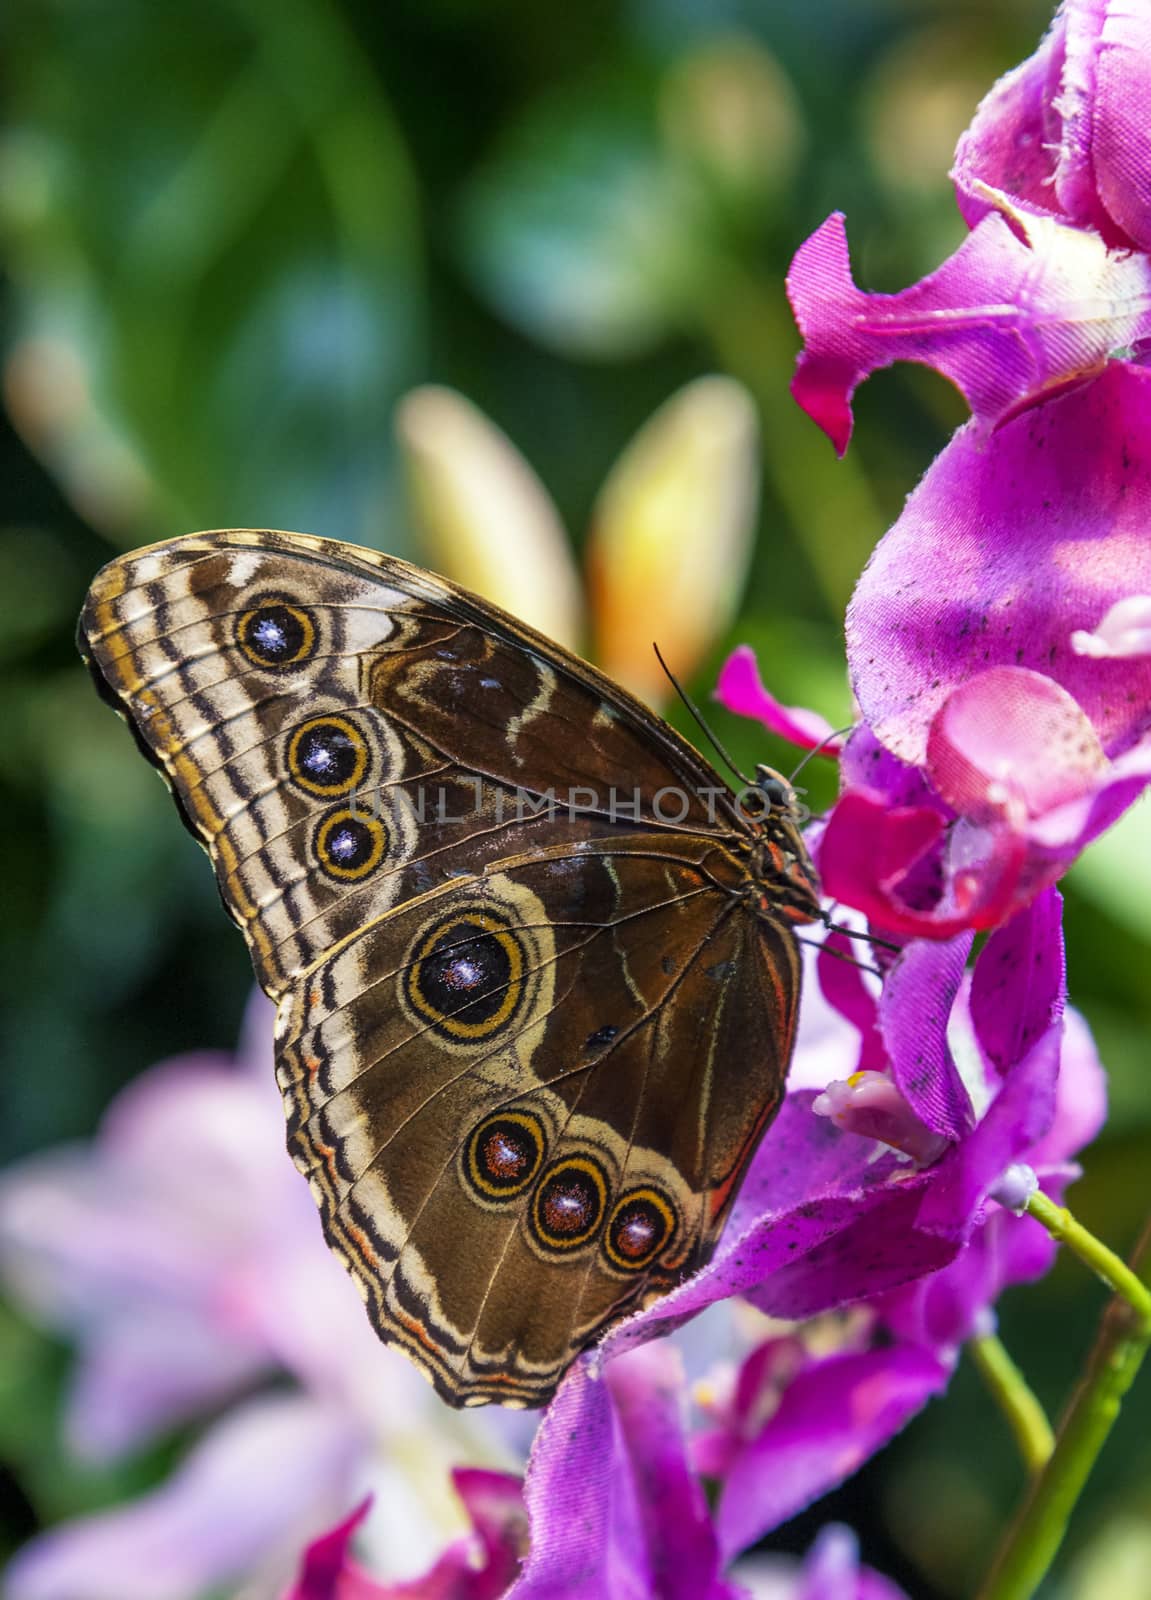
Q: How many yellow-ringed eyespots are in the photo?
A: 7